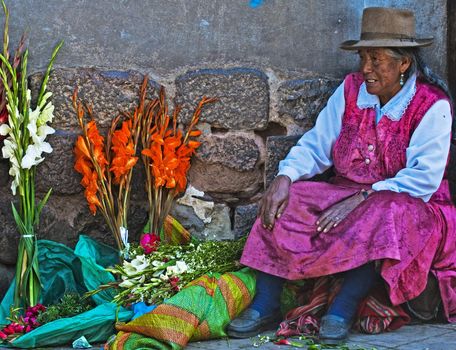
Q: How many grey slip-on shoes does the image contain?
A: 2